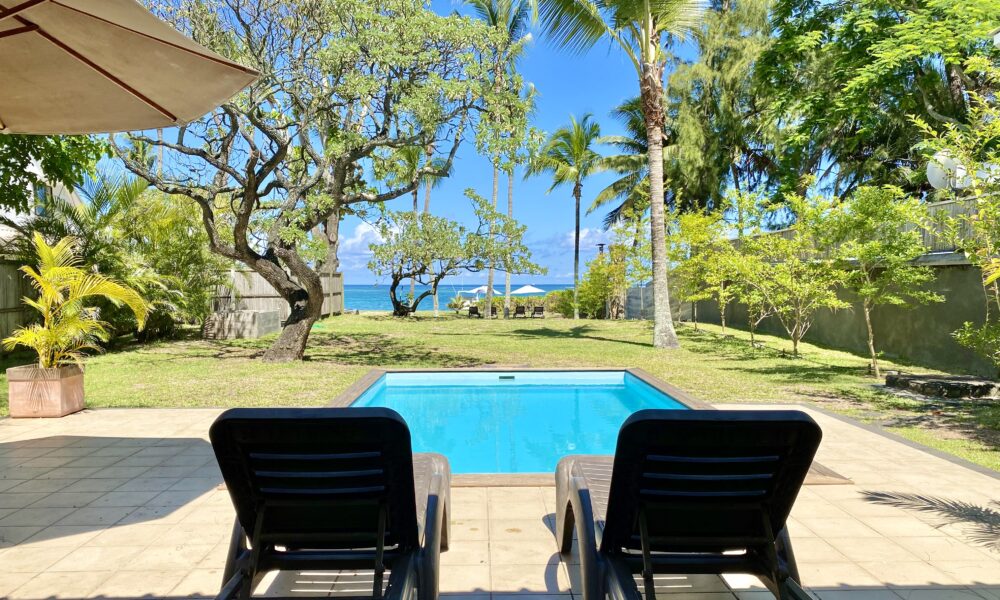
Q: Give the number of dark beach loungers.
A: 6